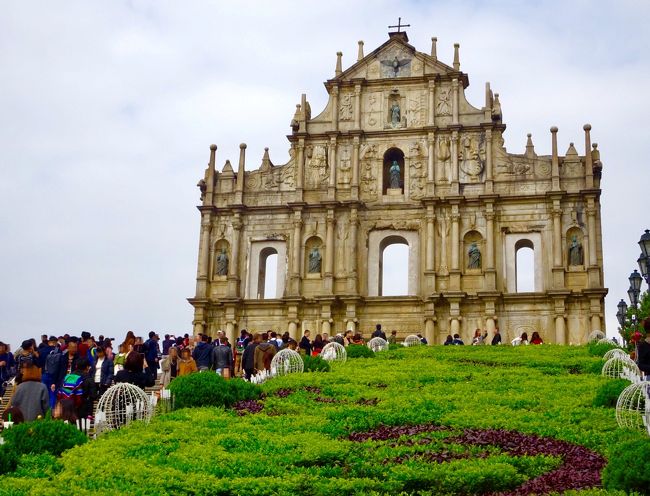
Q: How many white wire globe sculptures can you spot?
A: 10